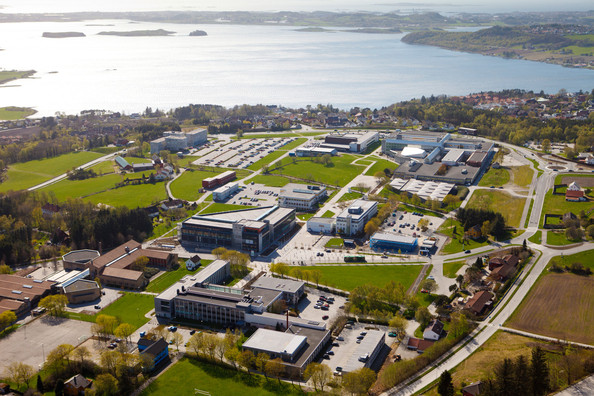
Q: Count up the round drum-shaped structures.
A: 2